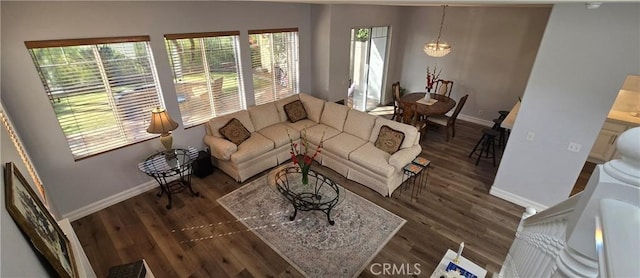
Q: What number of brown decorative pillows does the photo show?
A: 3